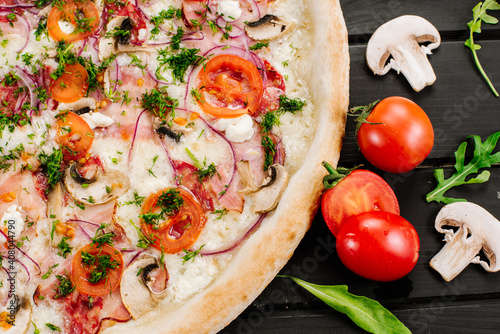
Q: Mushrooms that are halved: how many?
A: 2